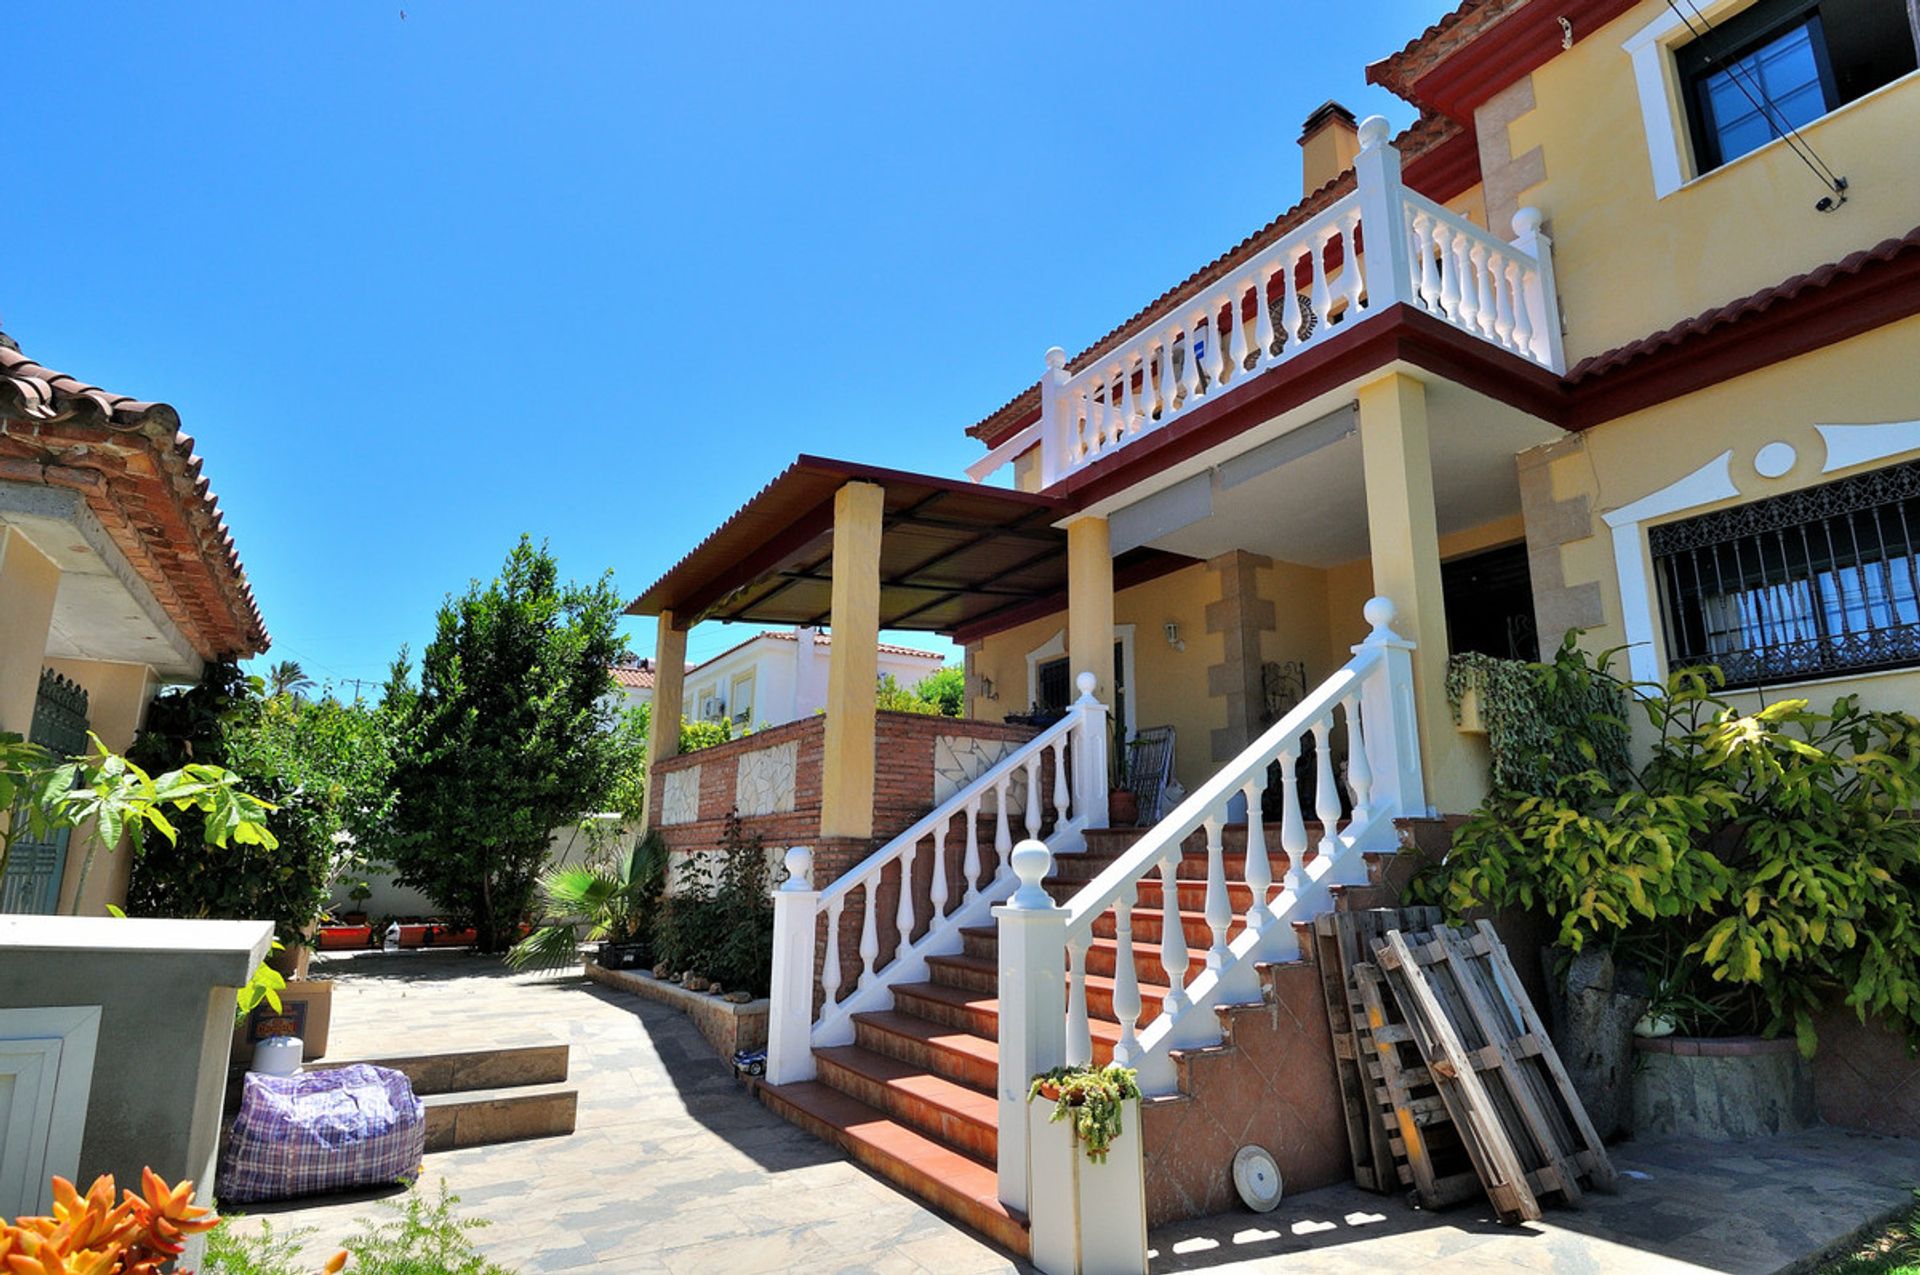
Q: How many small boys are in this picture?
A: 0